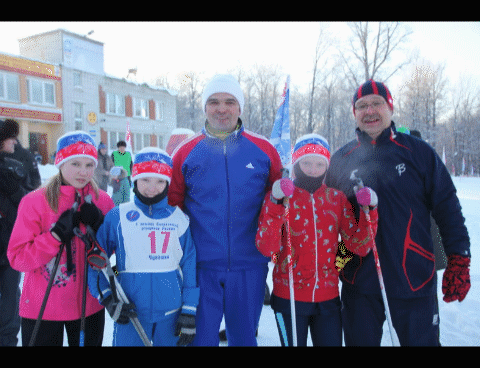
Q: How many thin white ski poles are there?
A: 2